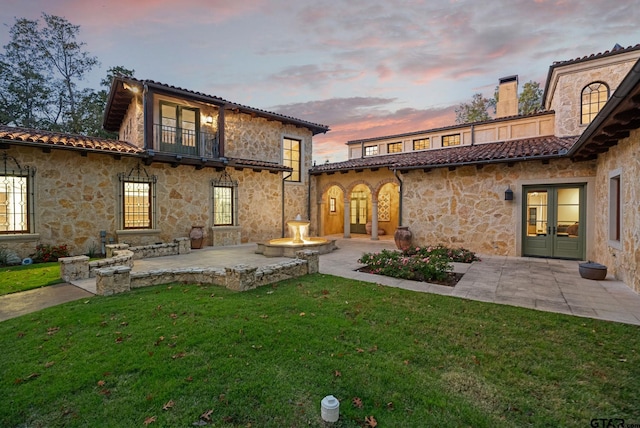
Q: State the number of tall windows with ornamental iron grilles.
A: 3